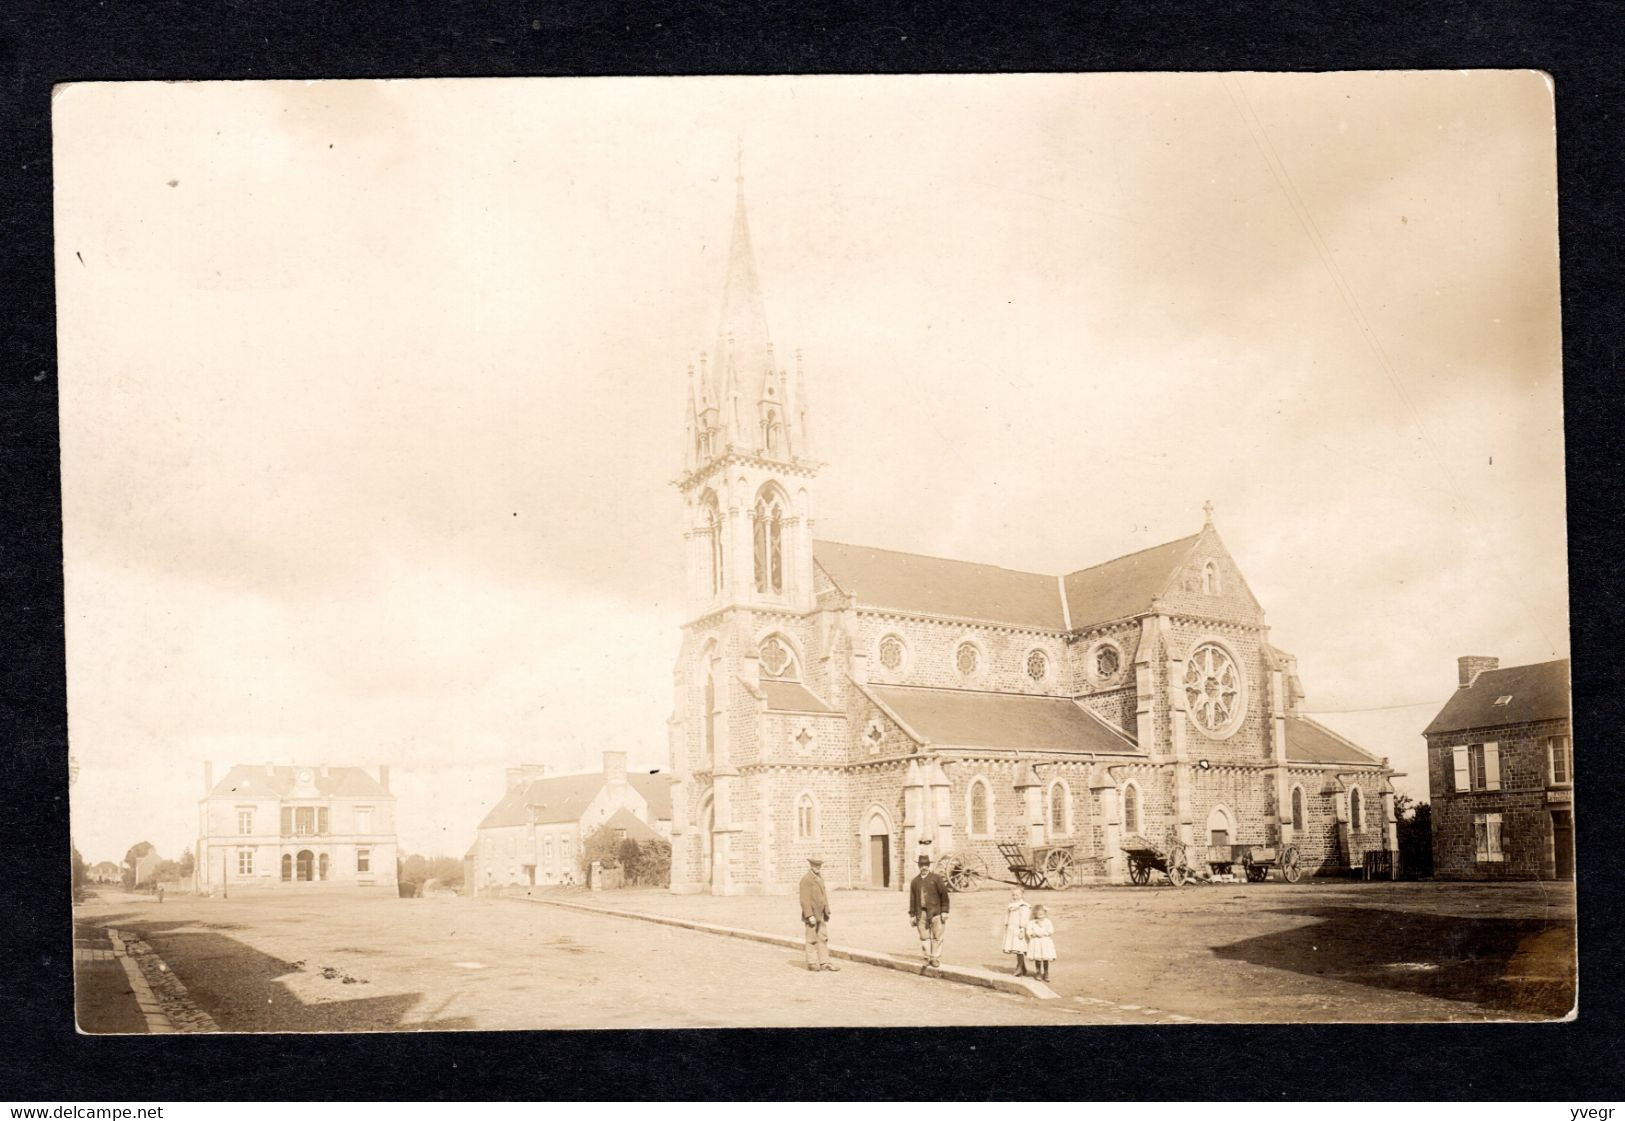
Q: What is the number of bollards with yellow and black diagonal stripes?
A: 0